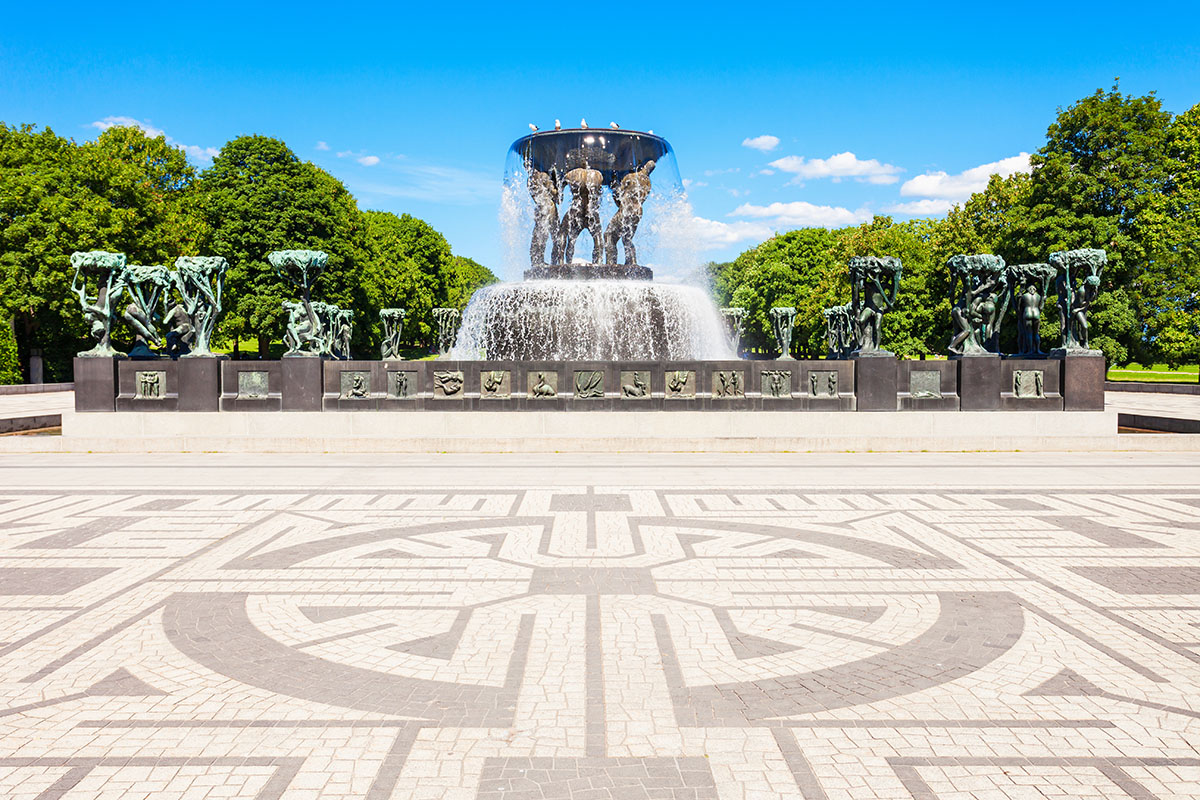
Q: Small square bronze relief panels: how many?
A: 15